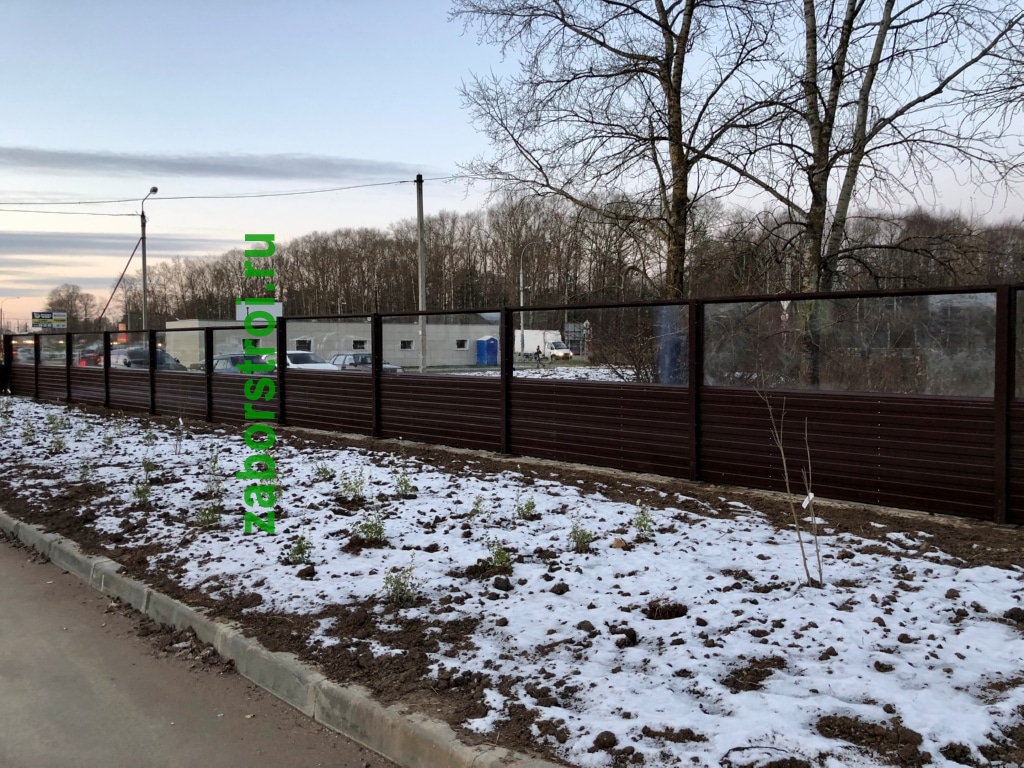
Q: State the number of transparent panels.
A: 11